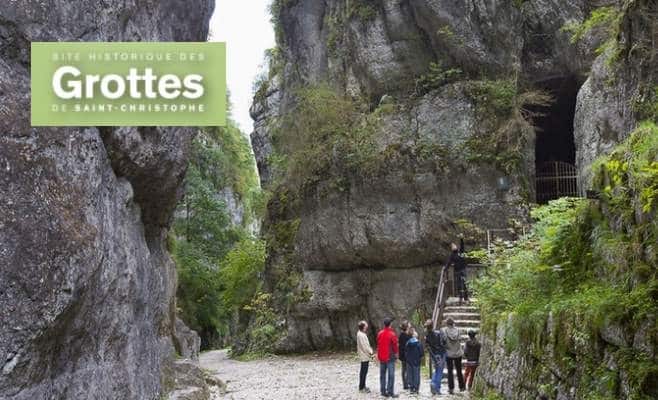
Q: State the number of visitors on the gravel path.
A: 7